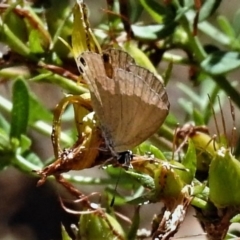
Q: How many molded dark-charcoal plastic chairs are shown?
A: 0